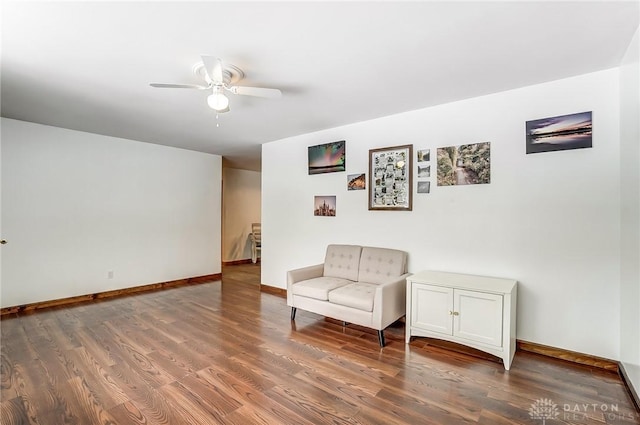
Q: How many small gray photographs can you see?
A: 3